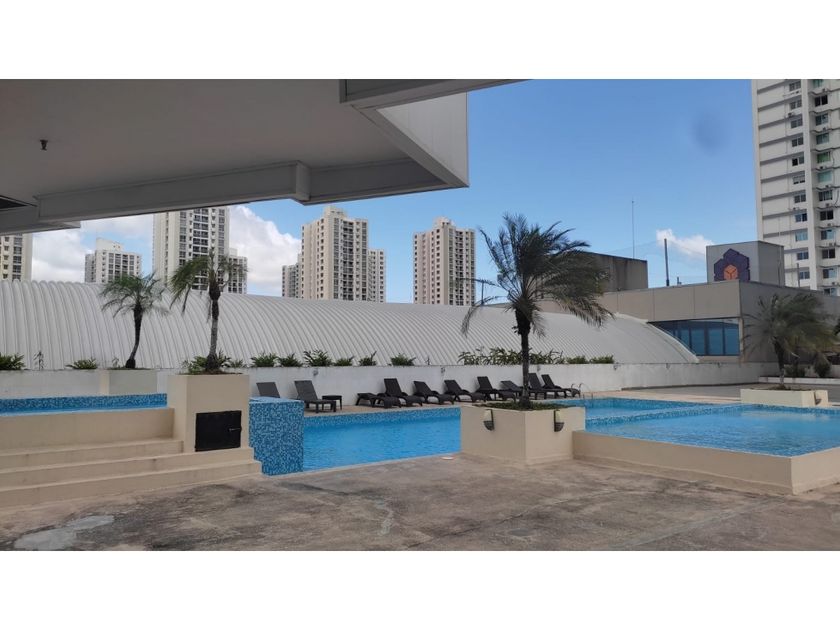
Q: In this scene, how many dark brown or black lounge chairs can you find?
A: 10